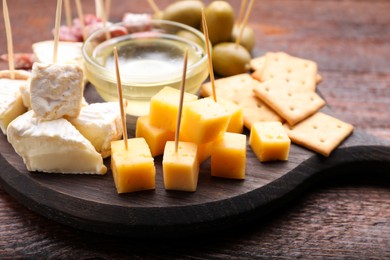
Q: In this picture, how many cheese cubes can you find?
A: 9